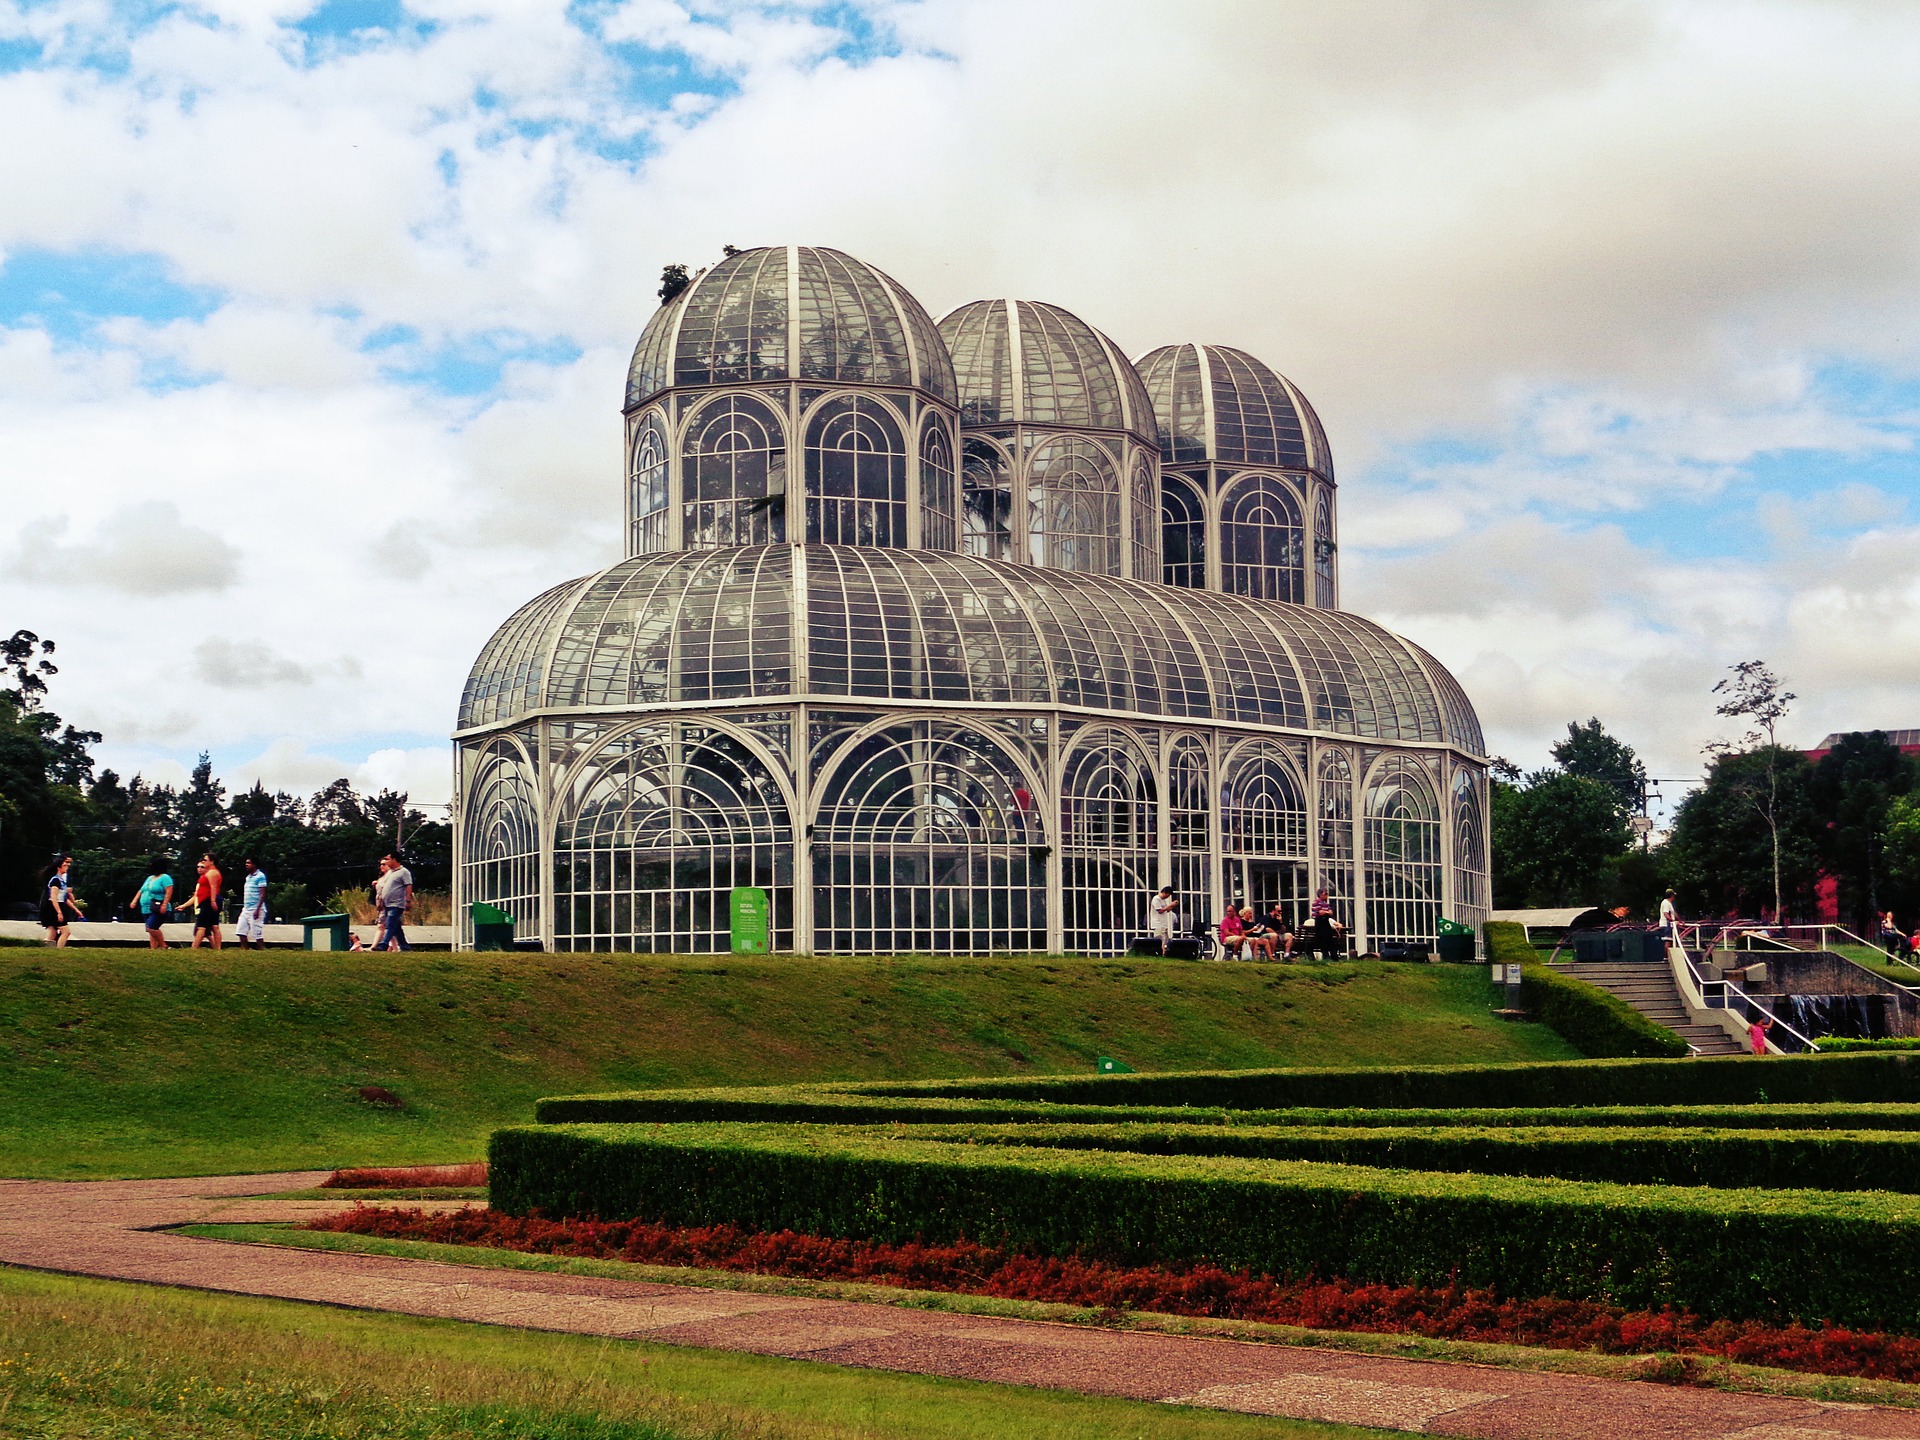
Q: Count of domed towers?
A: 3